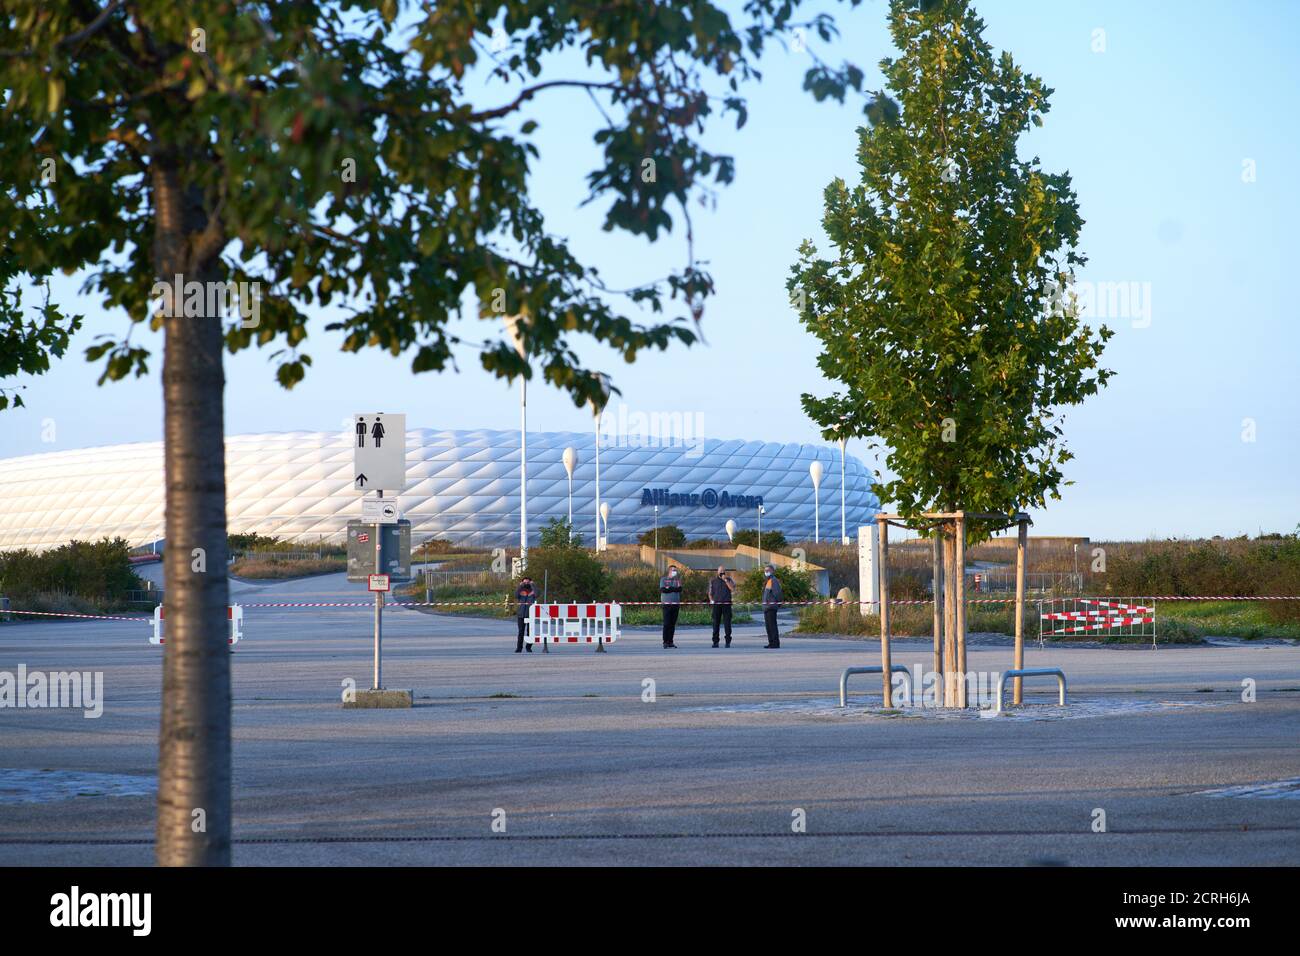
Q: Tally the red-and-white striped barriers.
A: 3